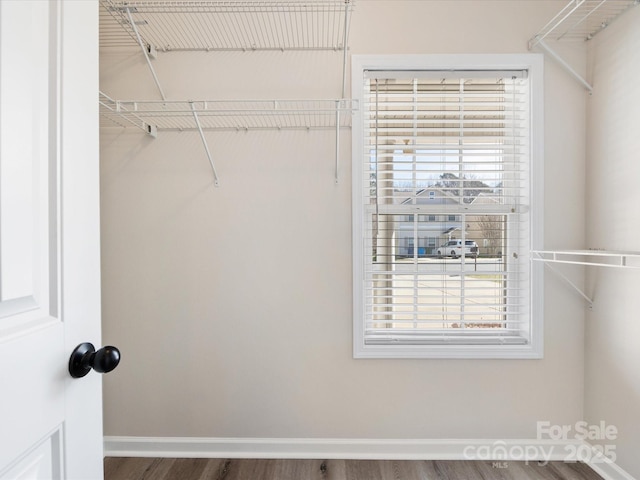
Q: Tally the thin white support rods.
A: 6